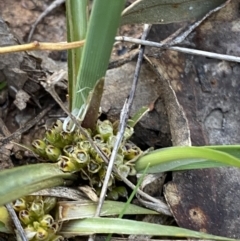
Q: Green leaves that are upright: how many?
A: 2